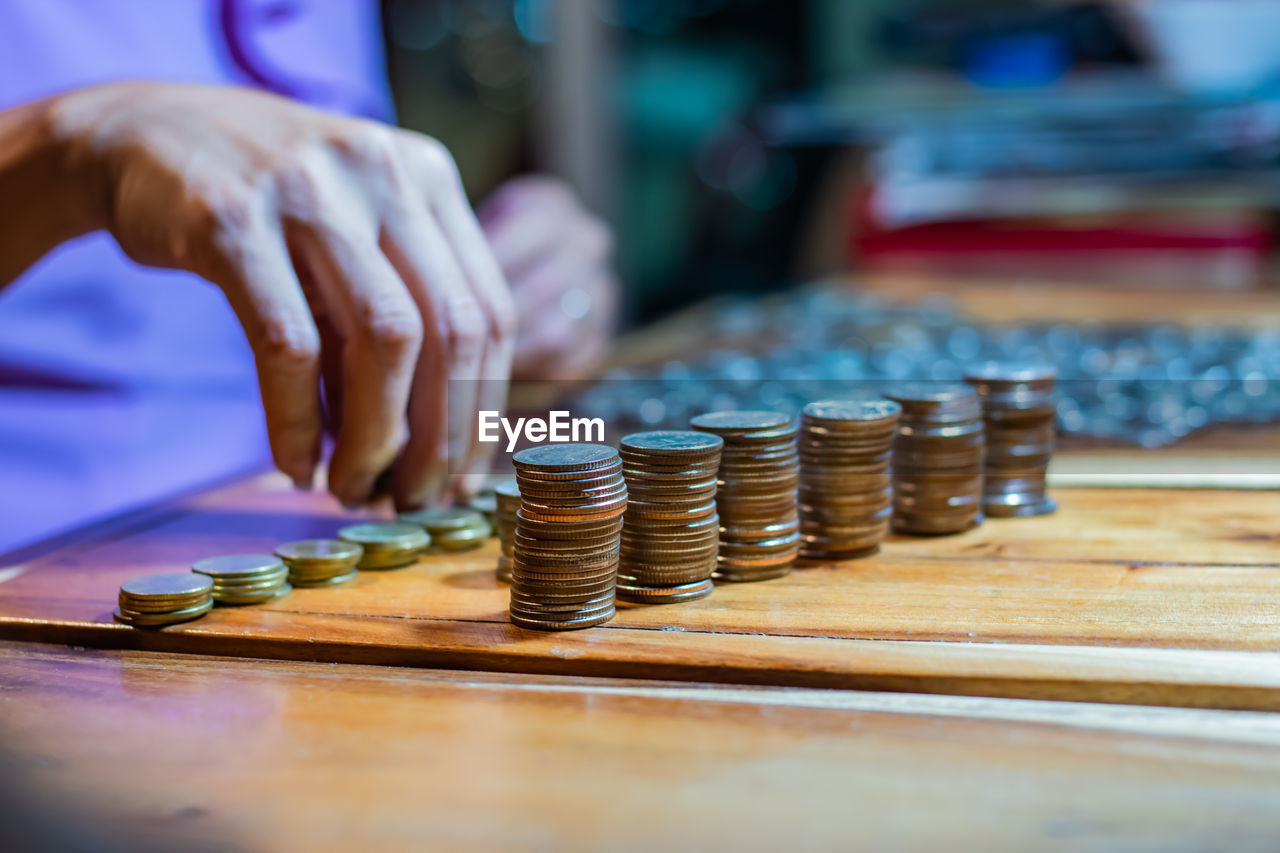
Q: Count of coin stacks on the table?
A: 13